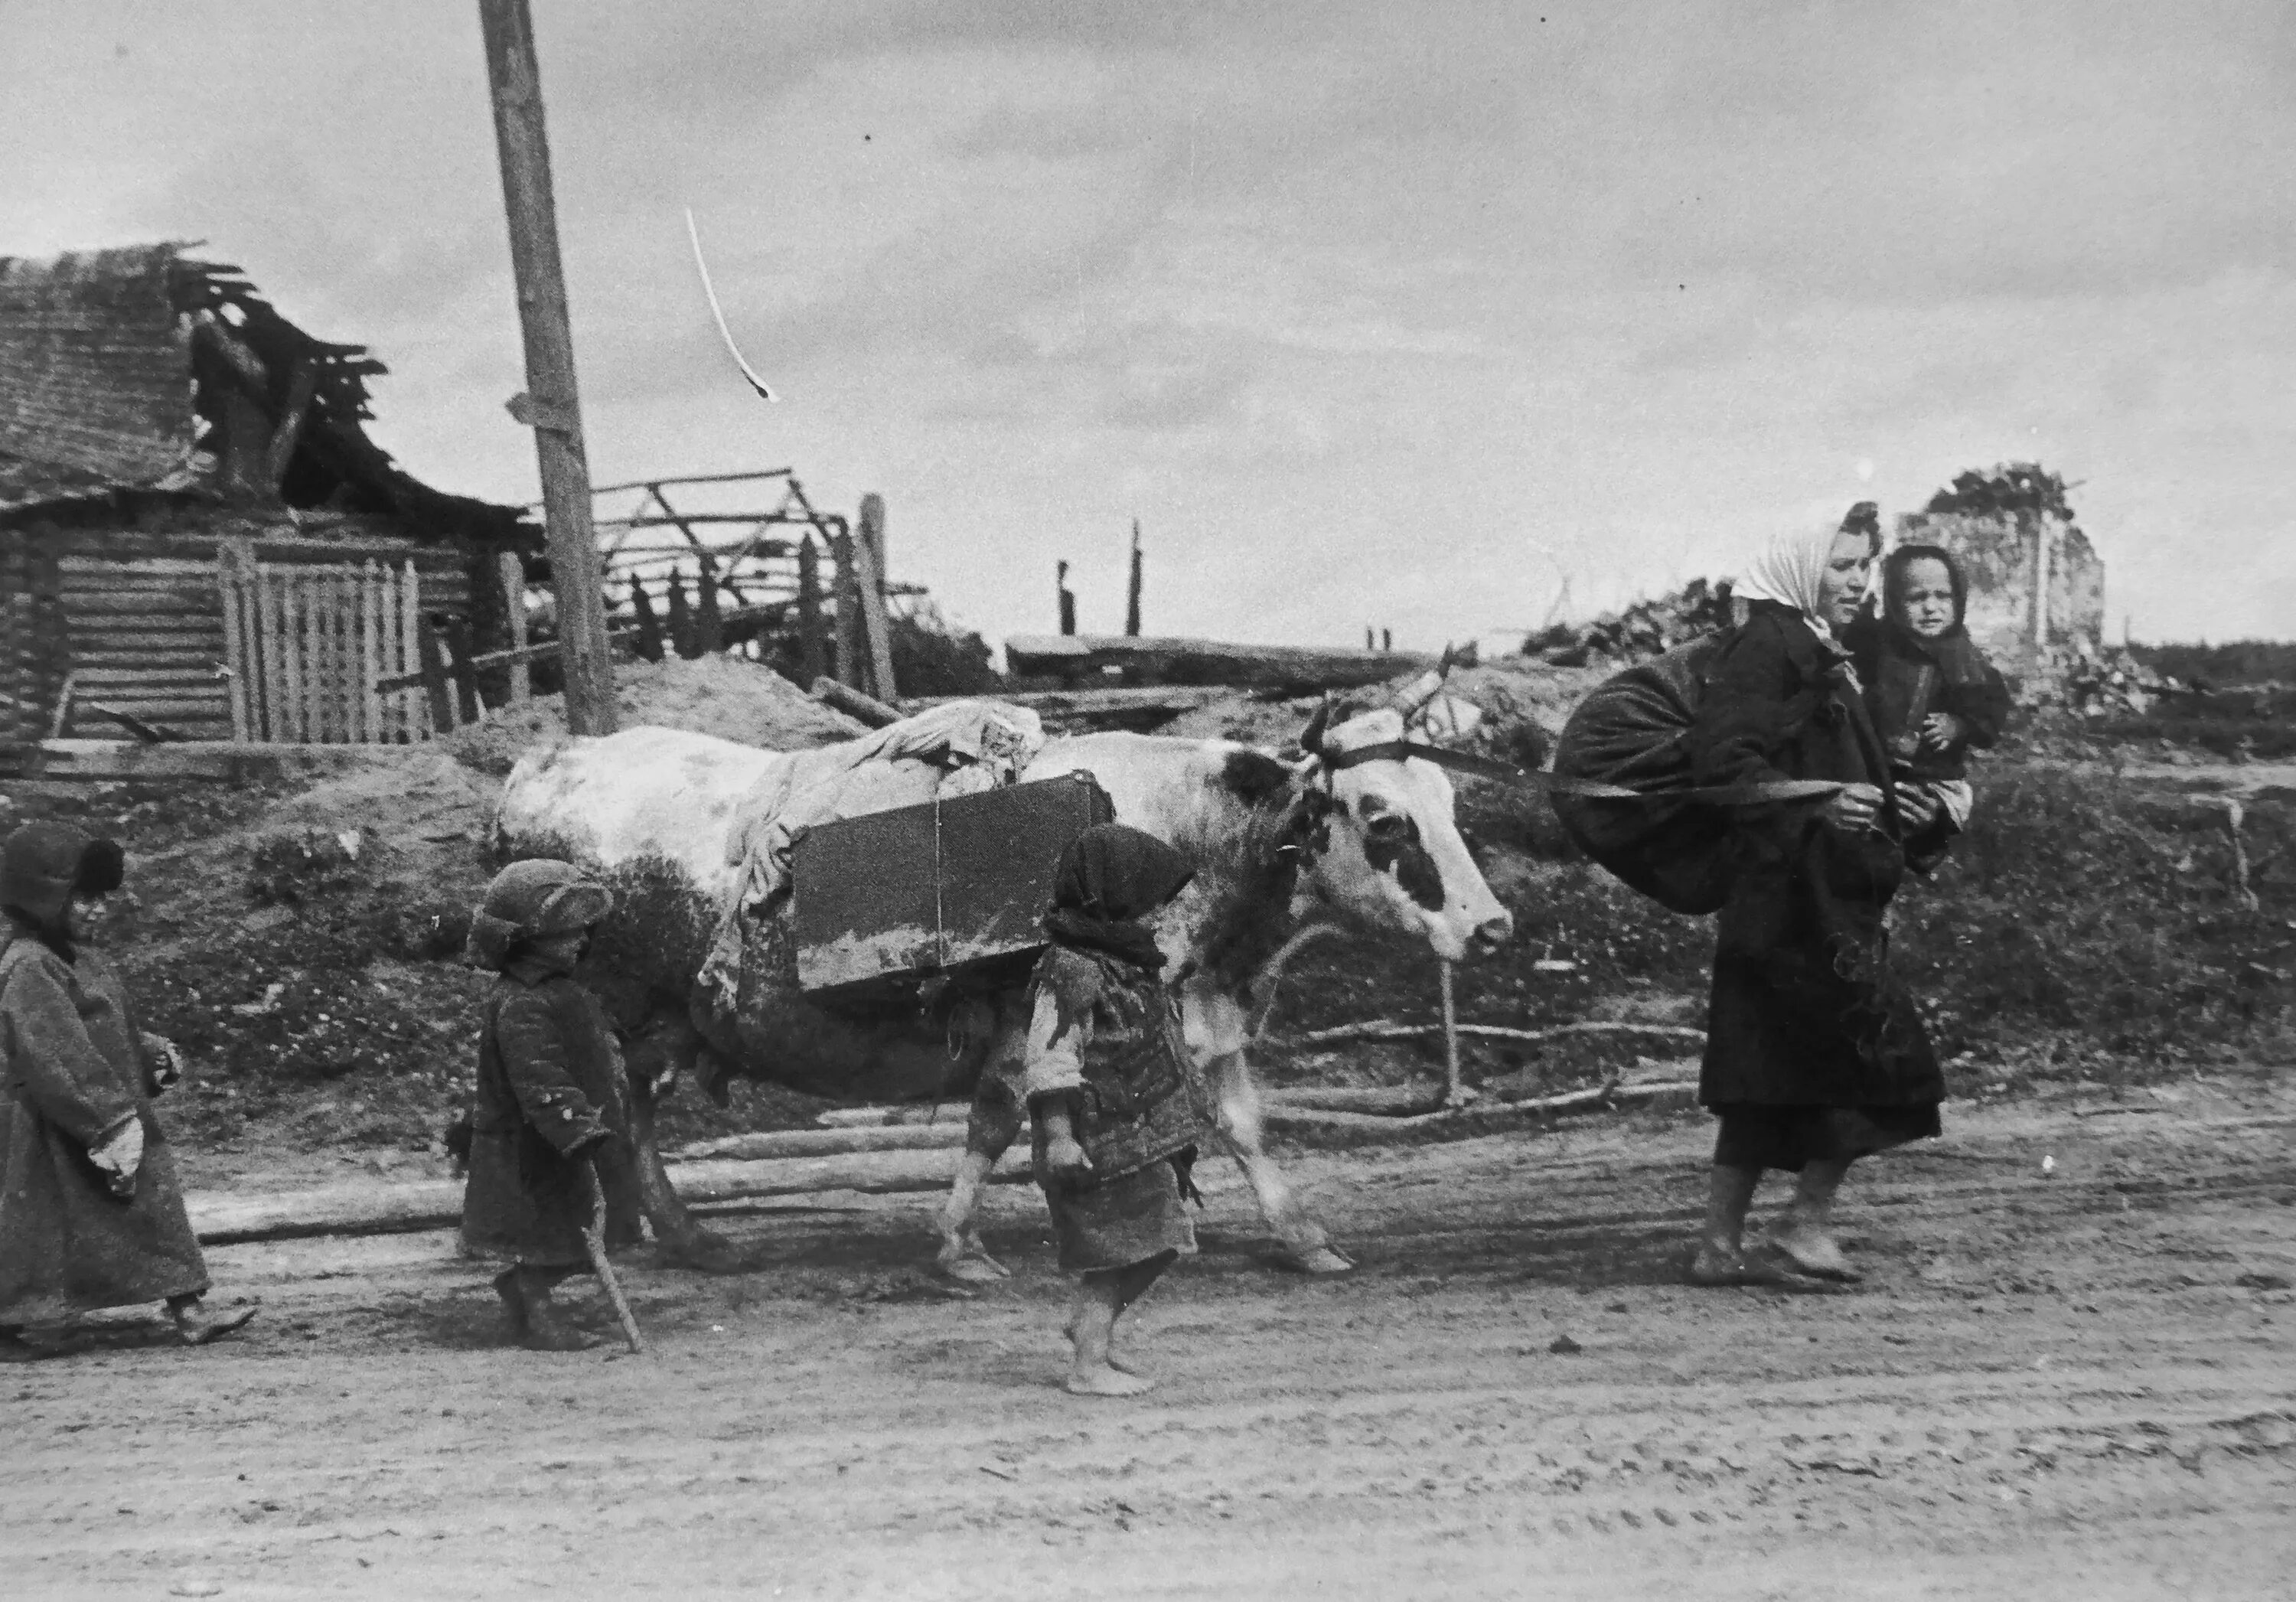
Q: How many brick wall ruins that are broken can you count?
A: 1